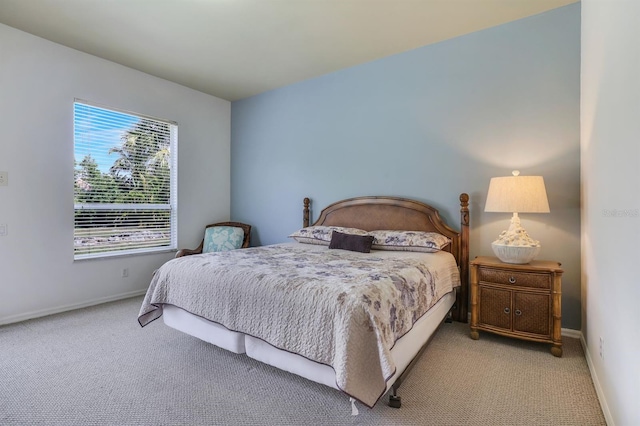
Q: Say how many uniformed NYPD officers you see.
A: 0